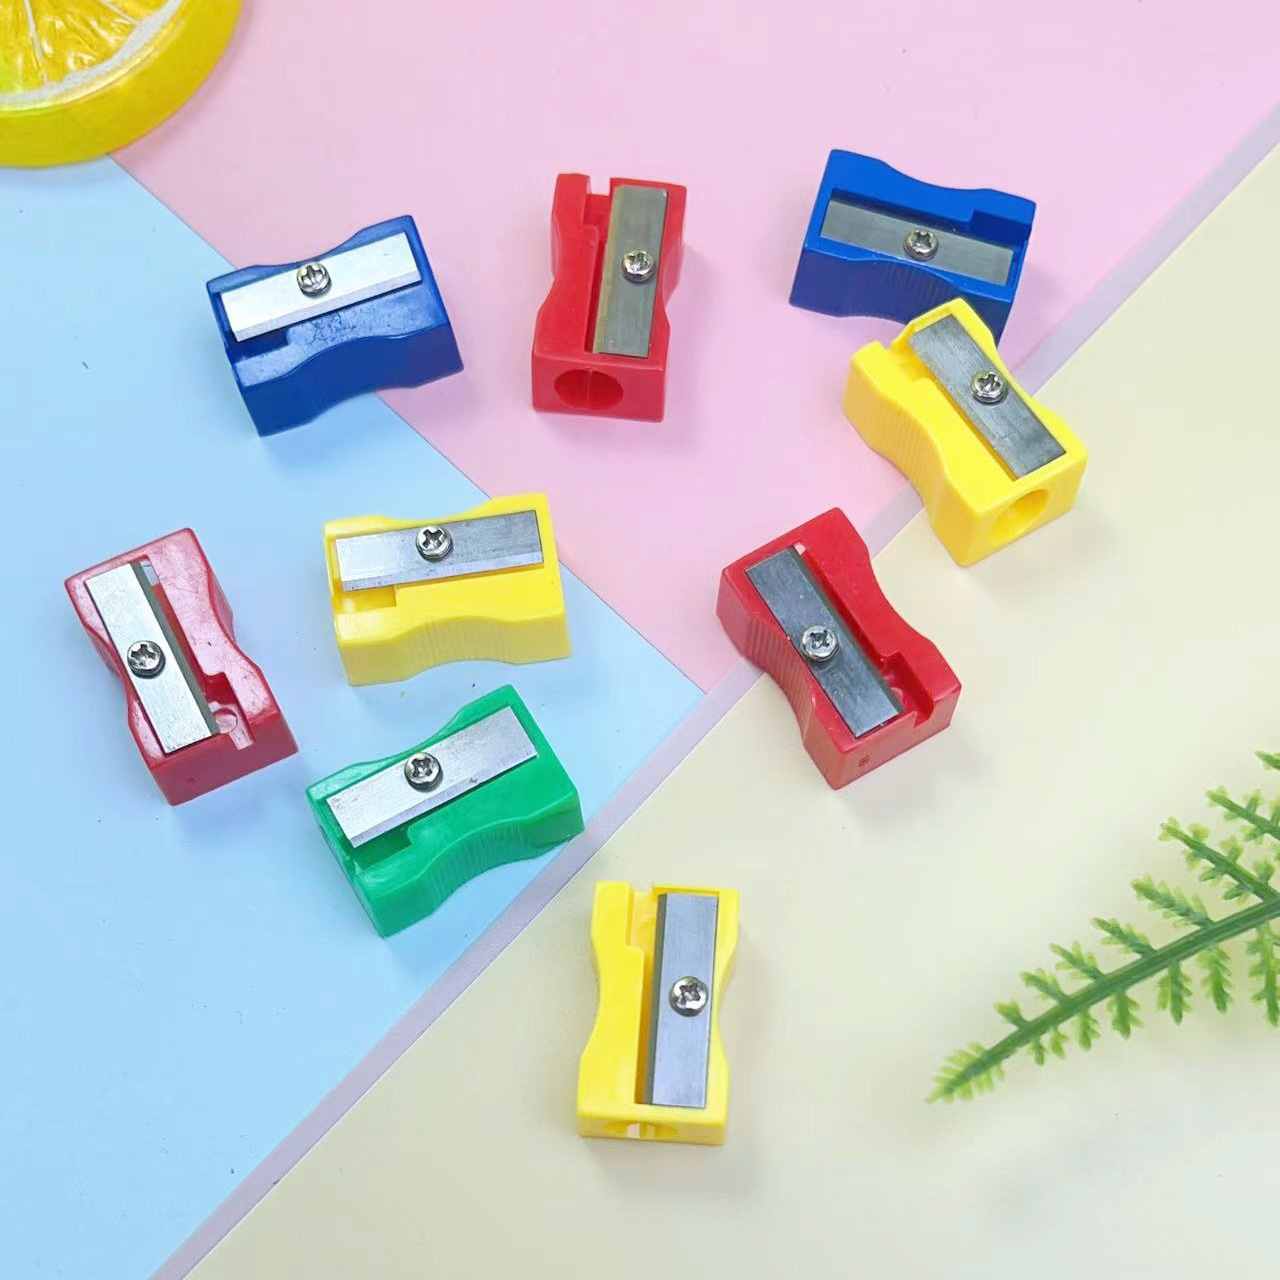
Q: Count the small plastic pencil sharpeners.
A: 9